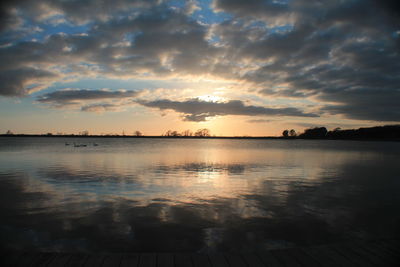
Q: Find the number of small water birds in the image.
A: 4